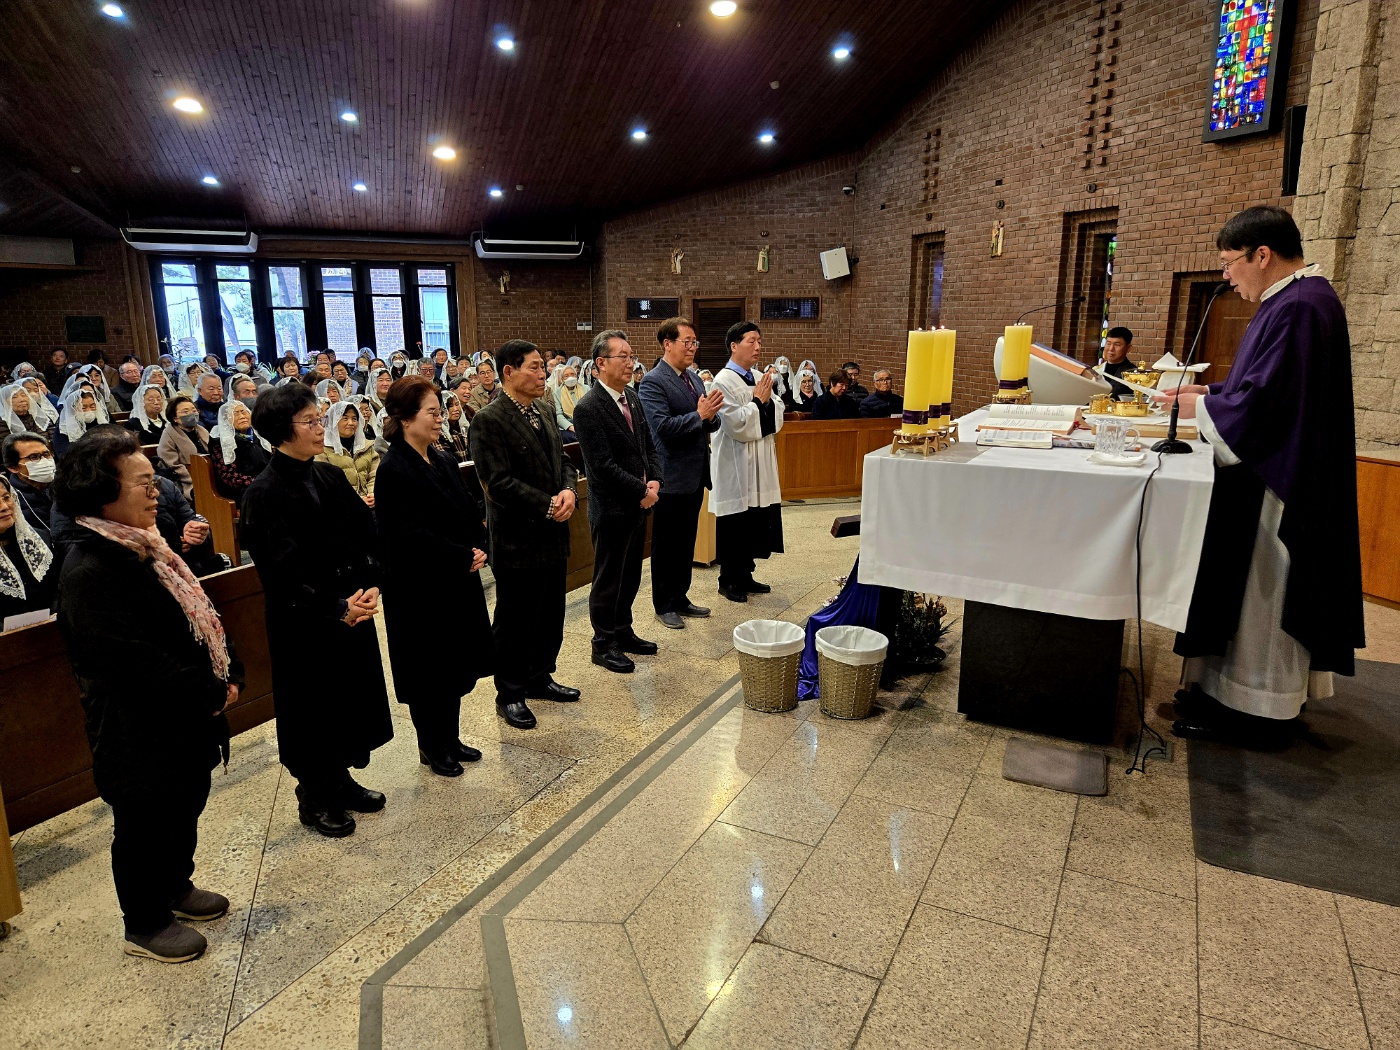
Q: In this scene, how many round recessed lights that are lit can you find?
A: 12